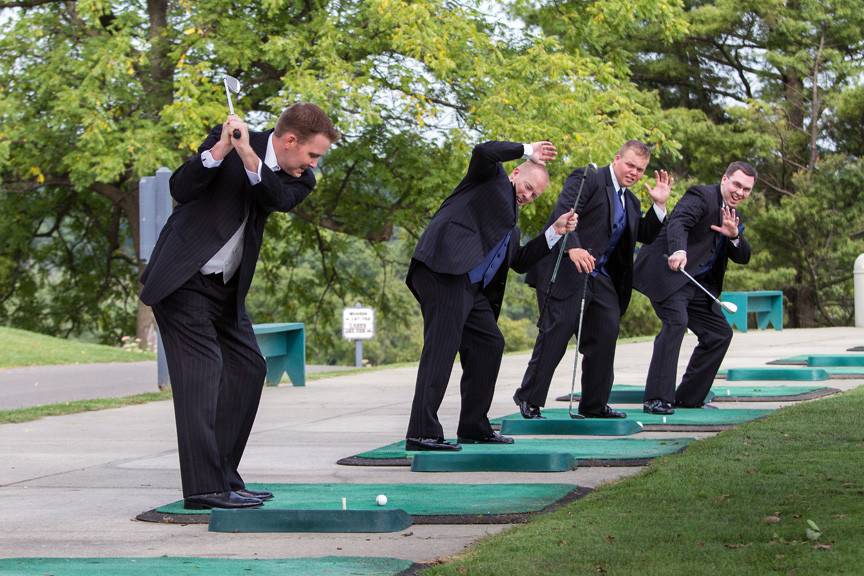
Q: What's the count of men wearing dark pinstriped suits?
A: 4